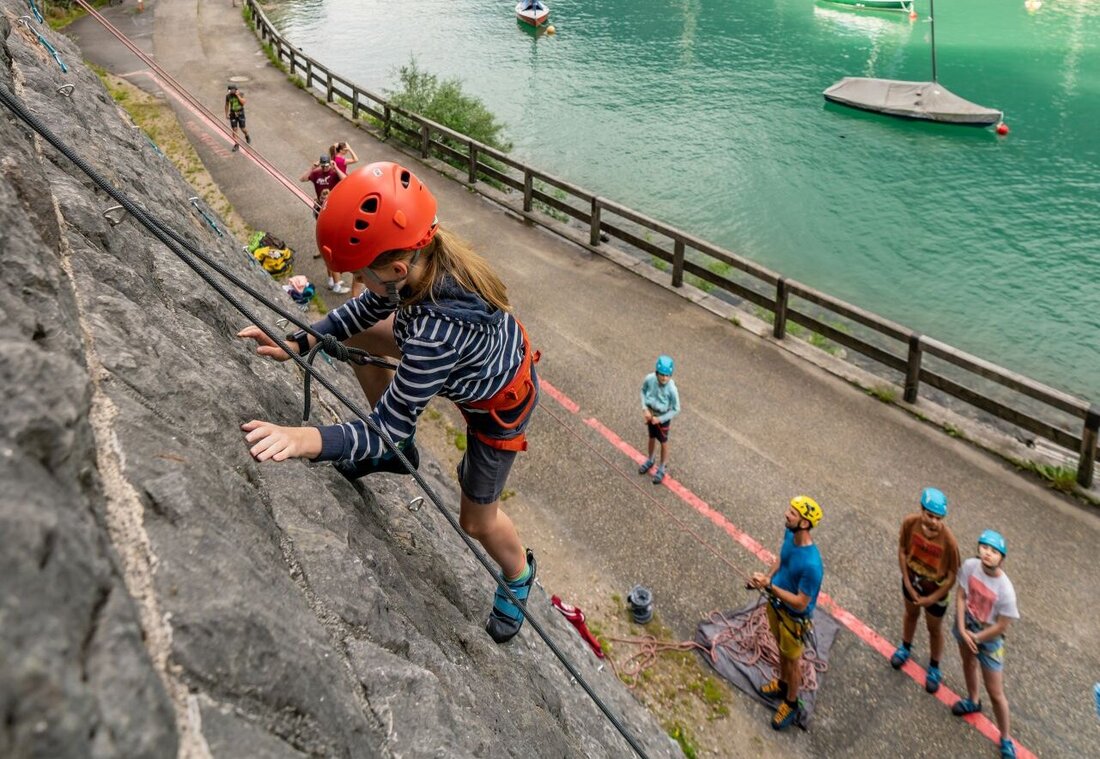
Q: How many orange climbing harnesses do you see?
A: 1